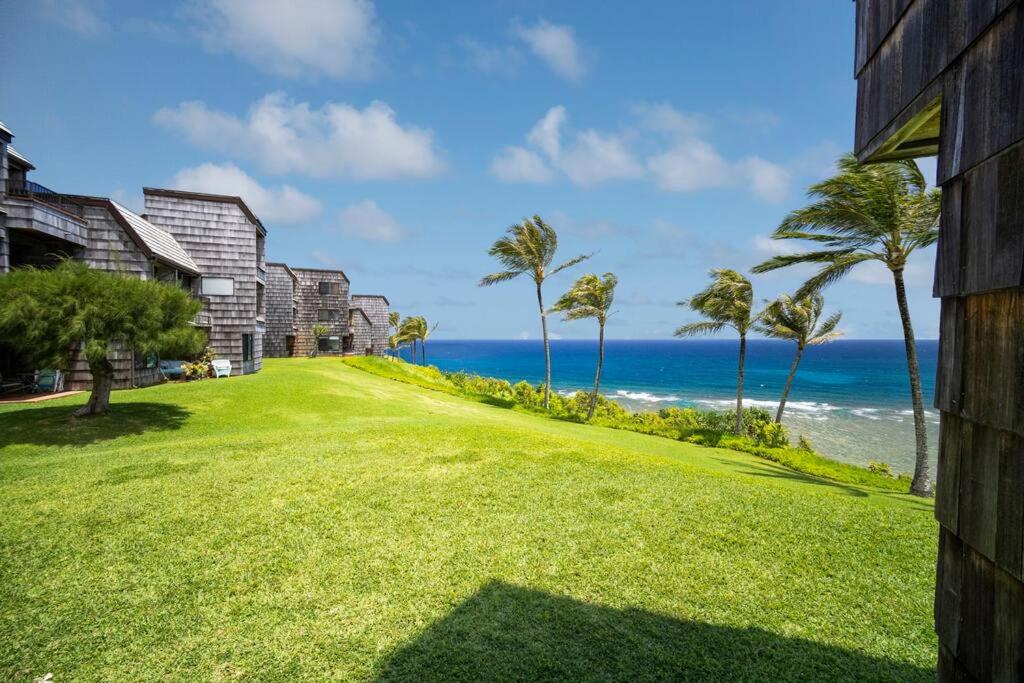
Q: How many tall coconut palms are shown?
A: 5